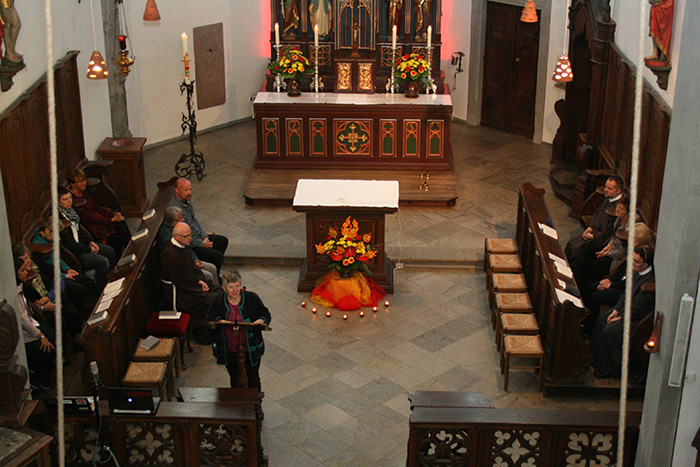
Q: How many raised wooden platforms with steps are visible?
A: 1